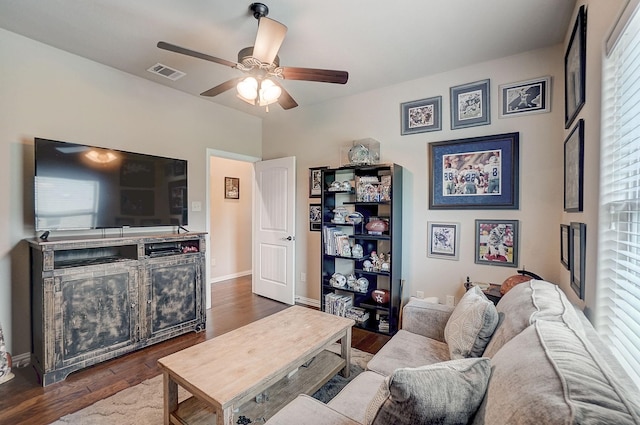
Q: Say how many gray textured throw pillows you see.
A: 2